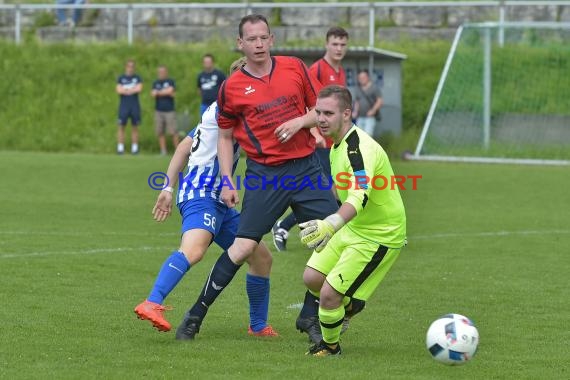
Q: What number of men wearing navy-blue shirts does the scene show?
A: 3